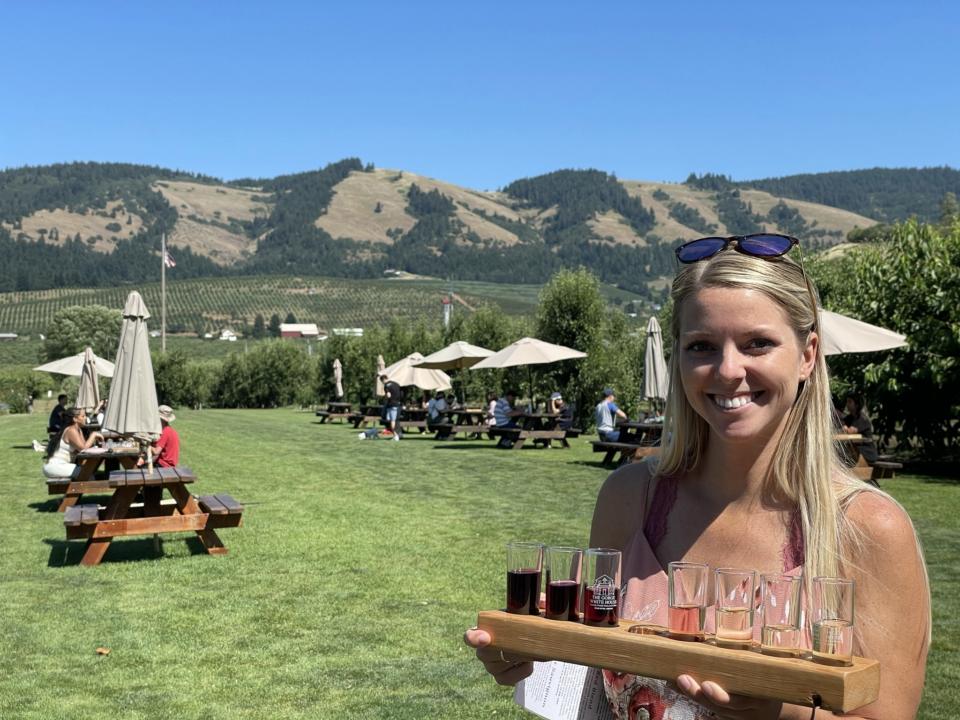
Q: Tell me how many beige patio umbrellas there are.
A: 10